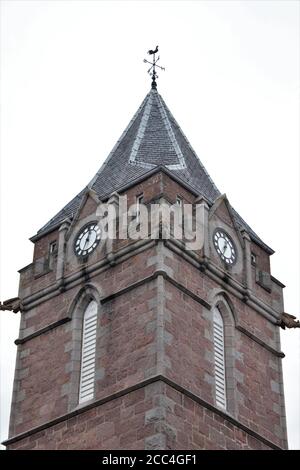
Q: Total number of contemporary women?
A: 0